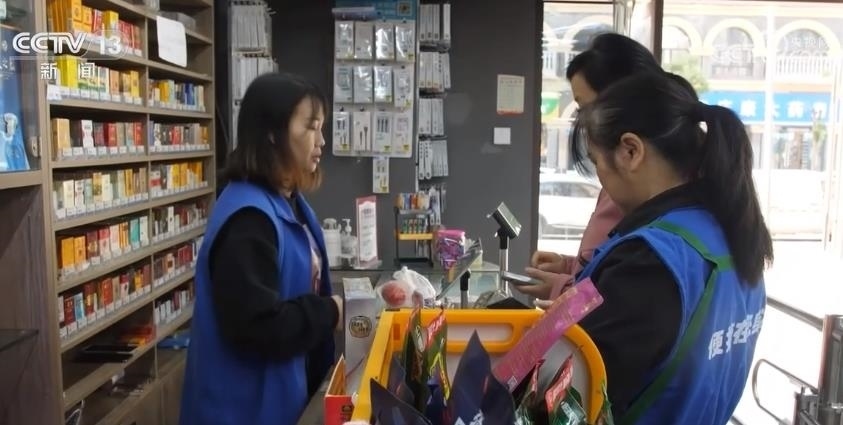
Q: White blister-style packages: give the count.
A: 13